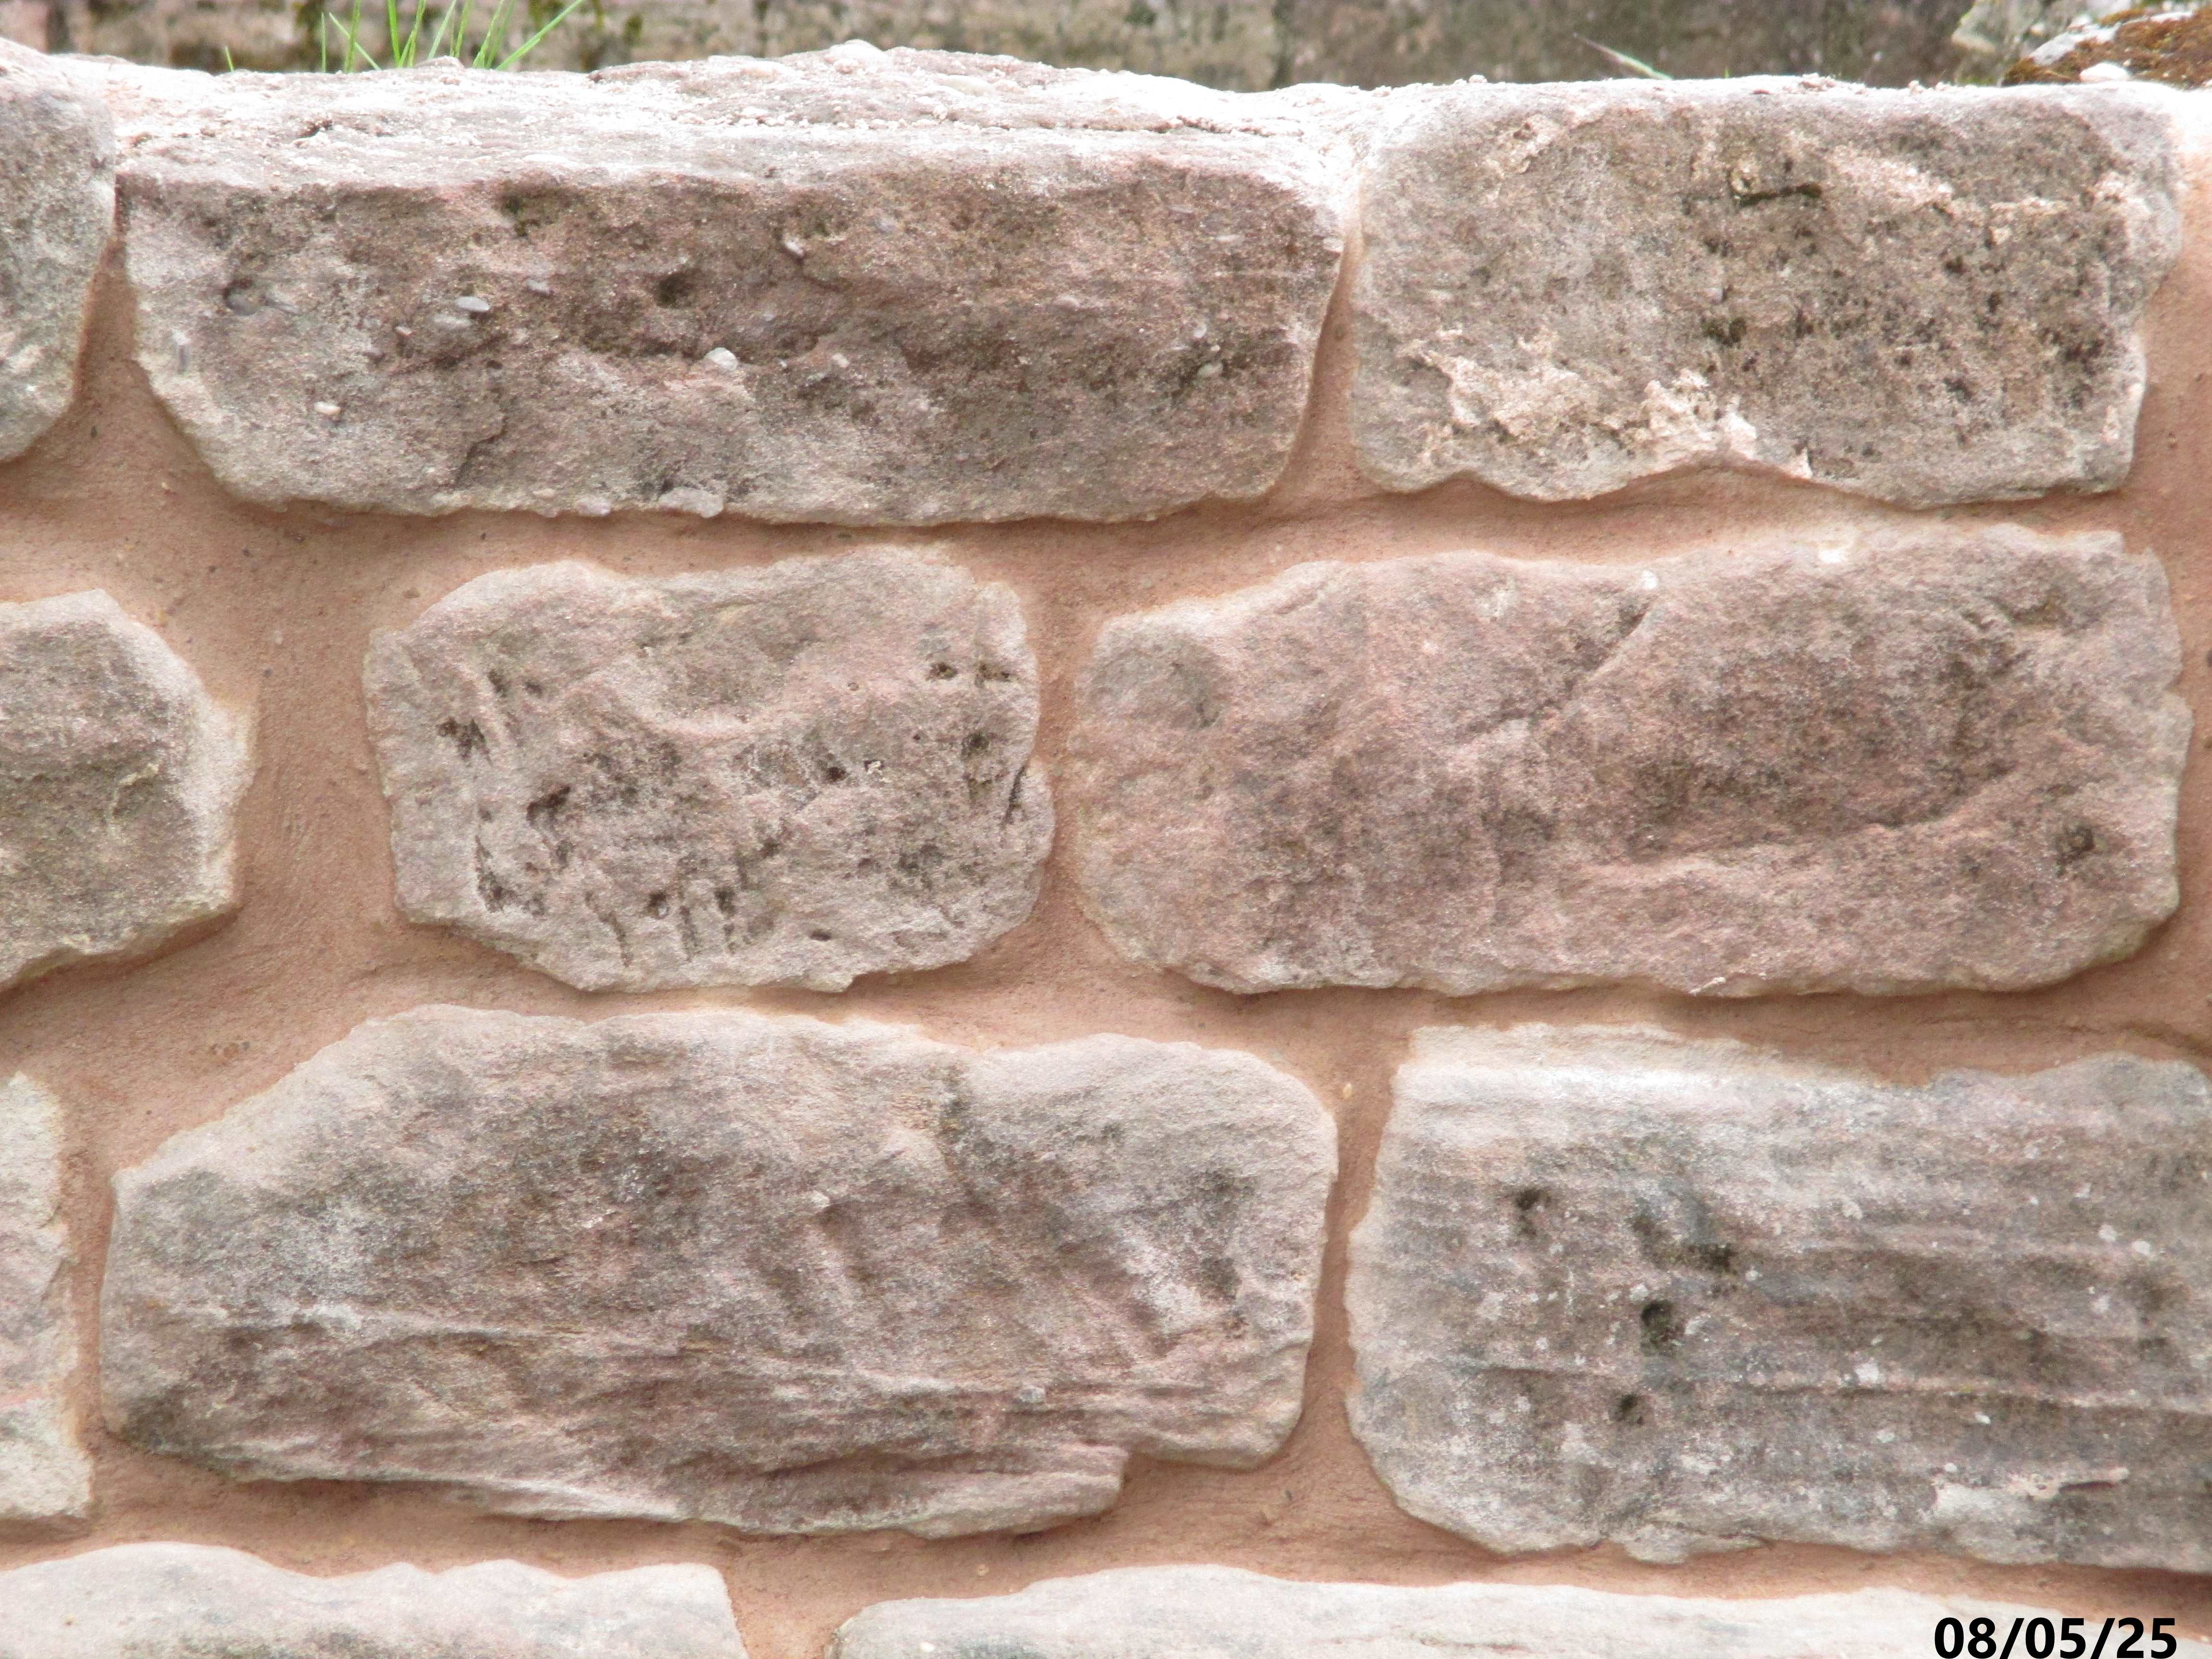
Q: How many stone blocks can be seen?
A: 11